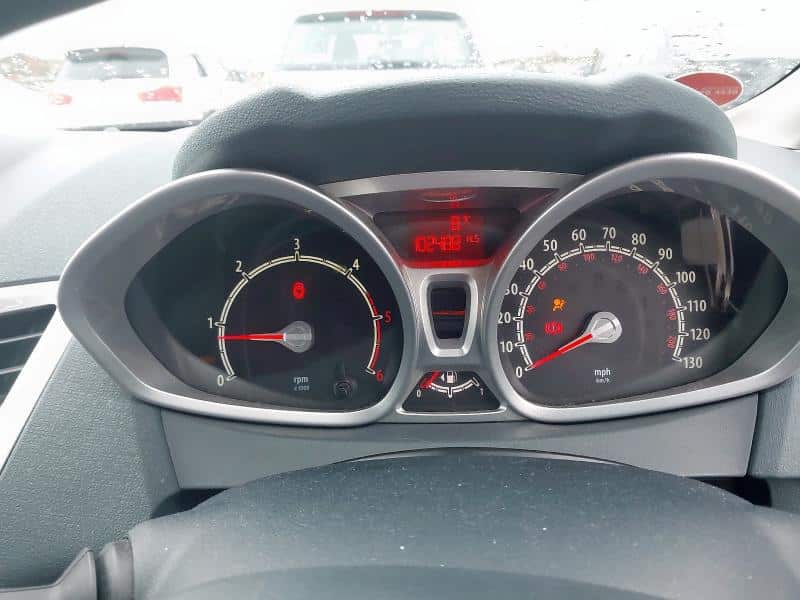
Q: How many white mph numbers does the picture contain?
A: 14